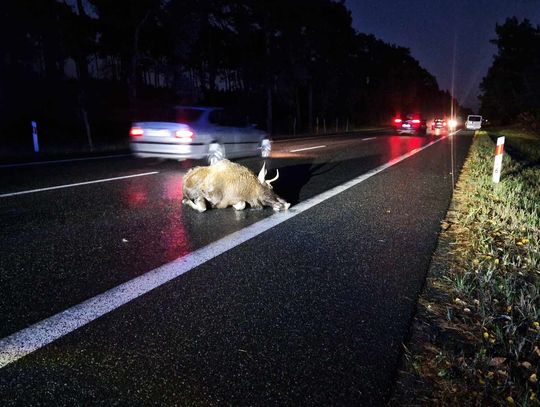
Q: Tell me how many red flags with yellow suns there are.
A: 0